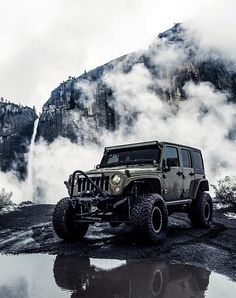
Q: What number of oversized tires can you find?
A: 3